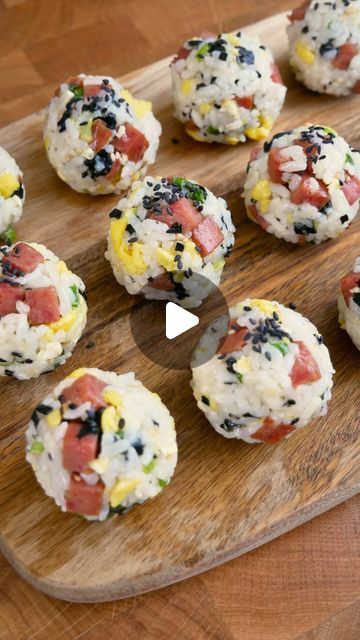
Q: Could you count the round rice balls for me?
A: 10